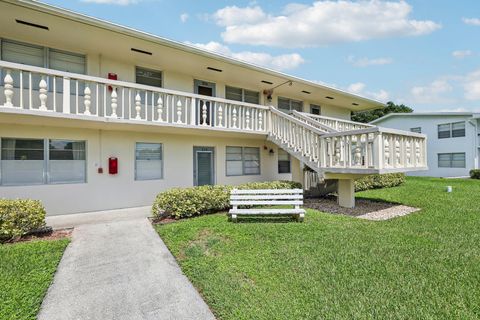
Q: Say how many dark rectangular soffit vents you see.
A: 7